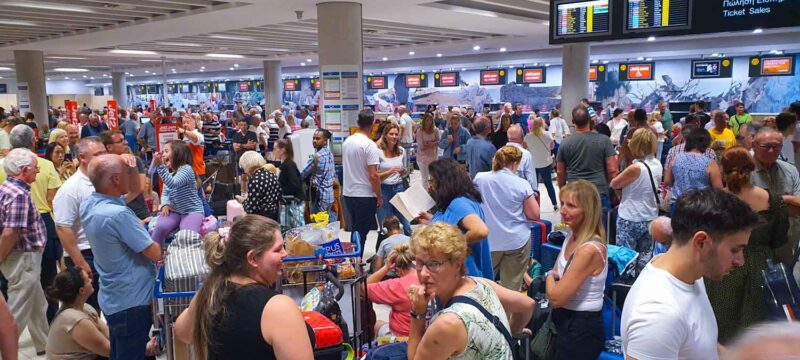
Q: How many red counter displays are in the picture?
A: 11